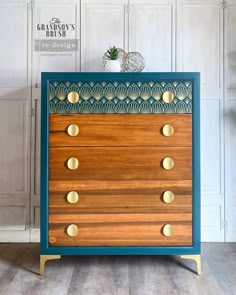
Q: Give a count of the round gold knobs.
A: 10